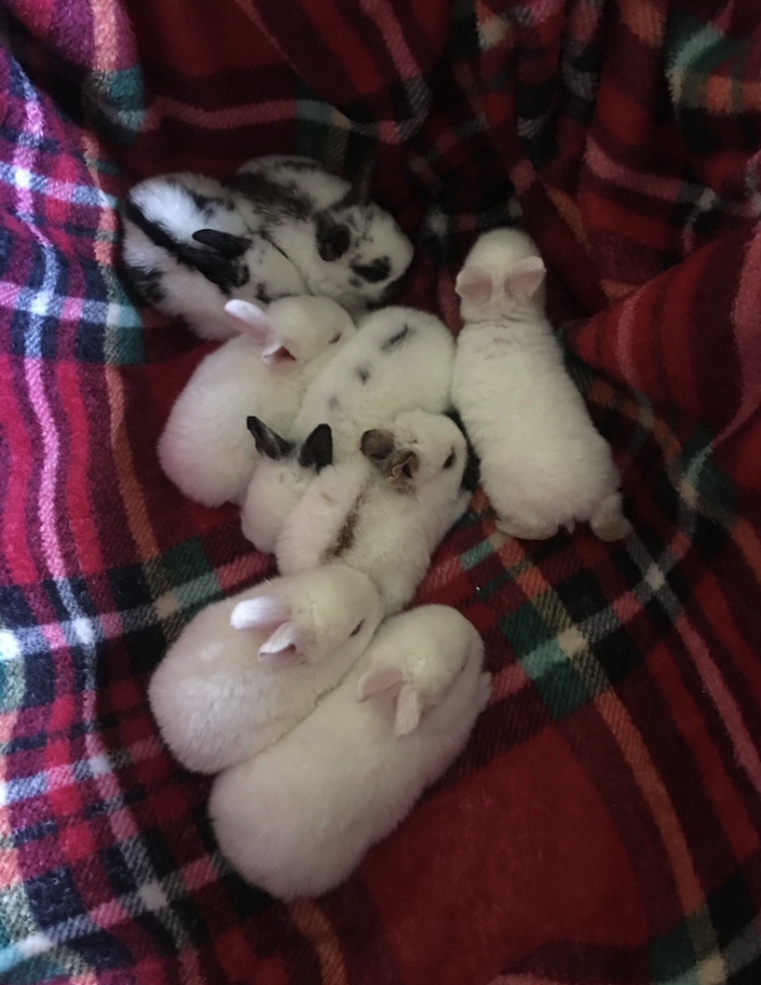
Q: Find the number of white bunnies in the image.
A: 4